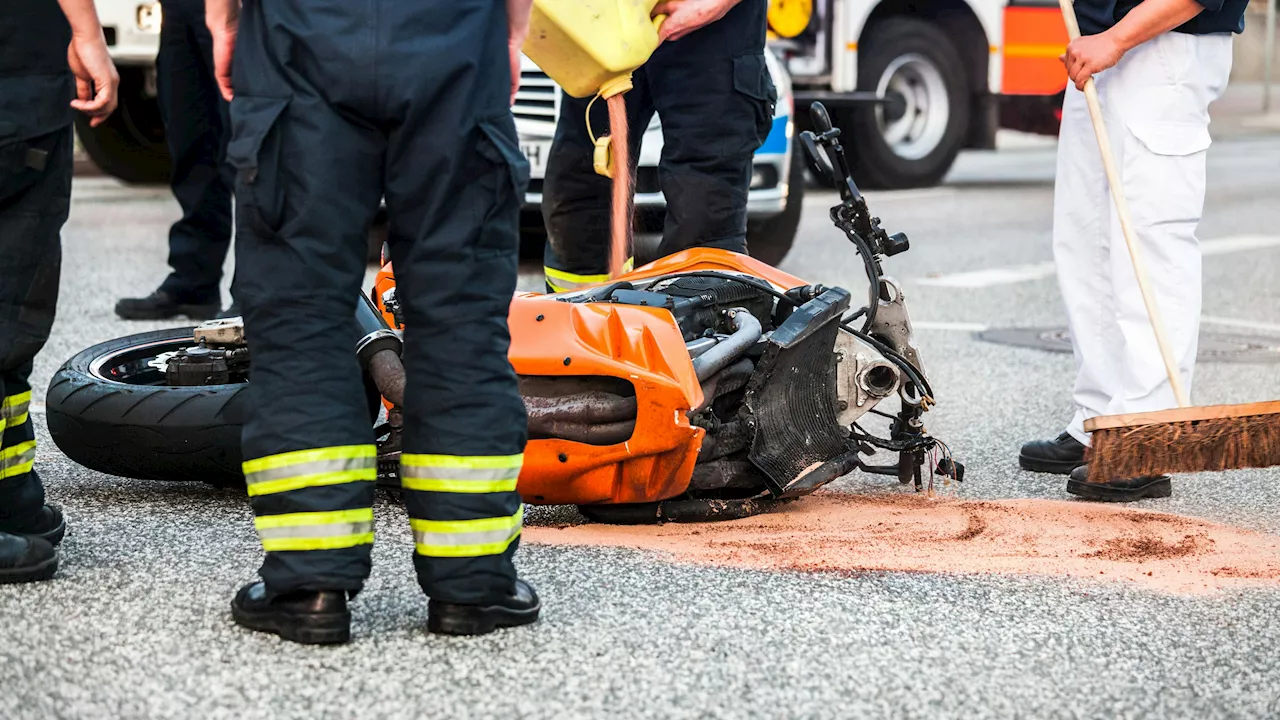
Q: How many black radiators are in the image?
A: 1